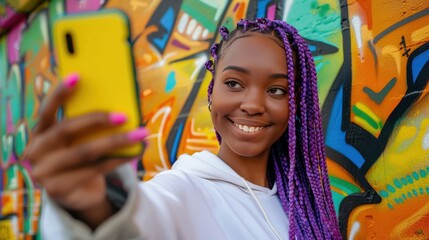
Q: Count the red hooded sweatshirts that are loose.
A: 0